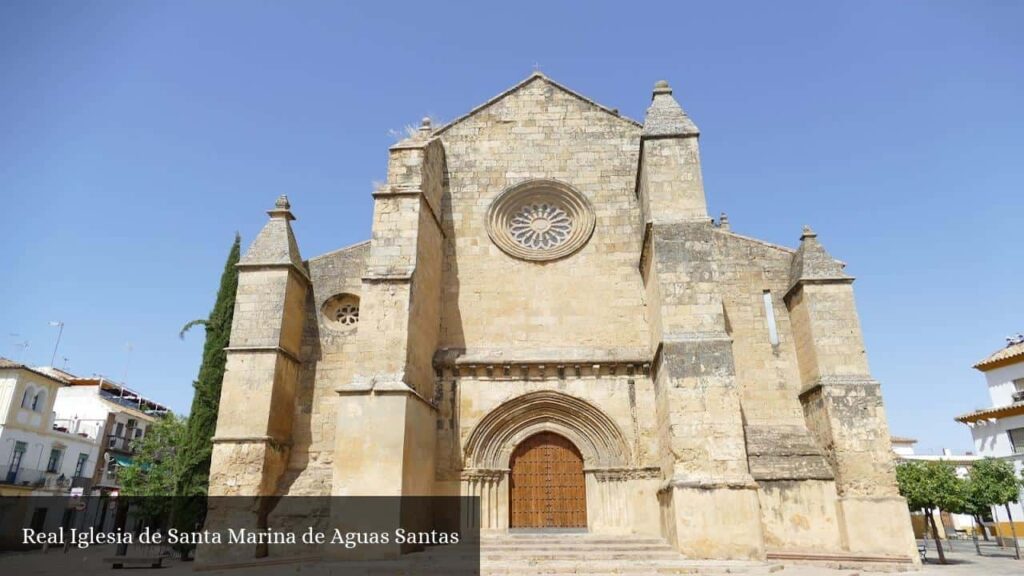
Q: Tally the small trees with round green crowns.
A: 2